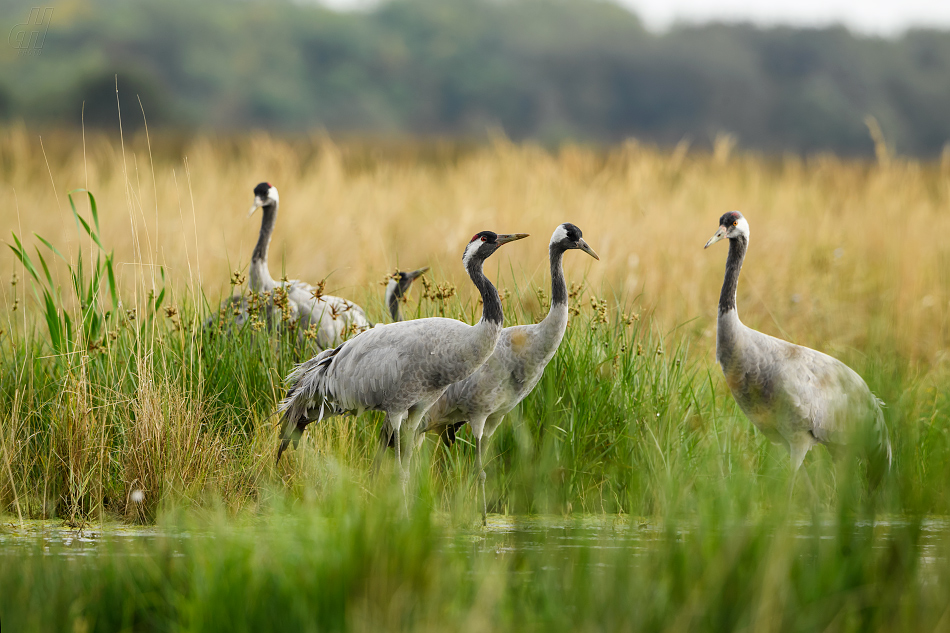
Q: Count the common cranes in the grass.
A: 5